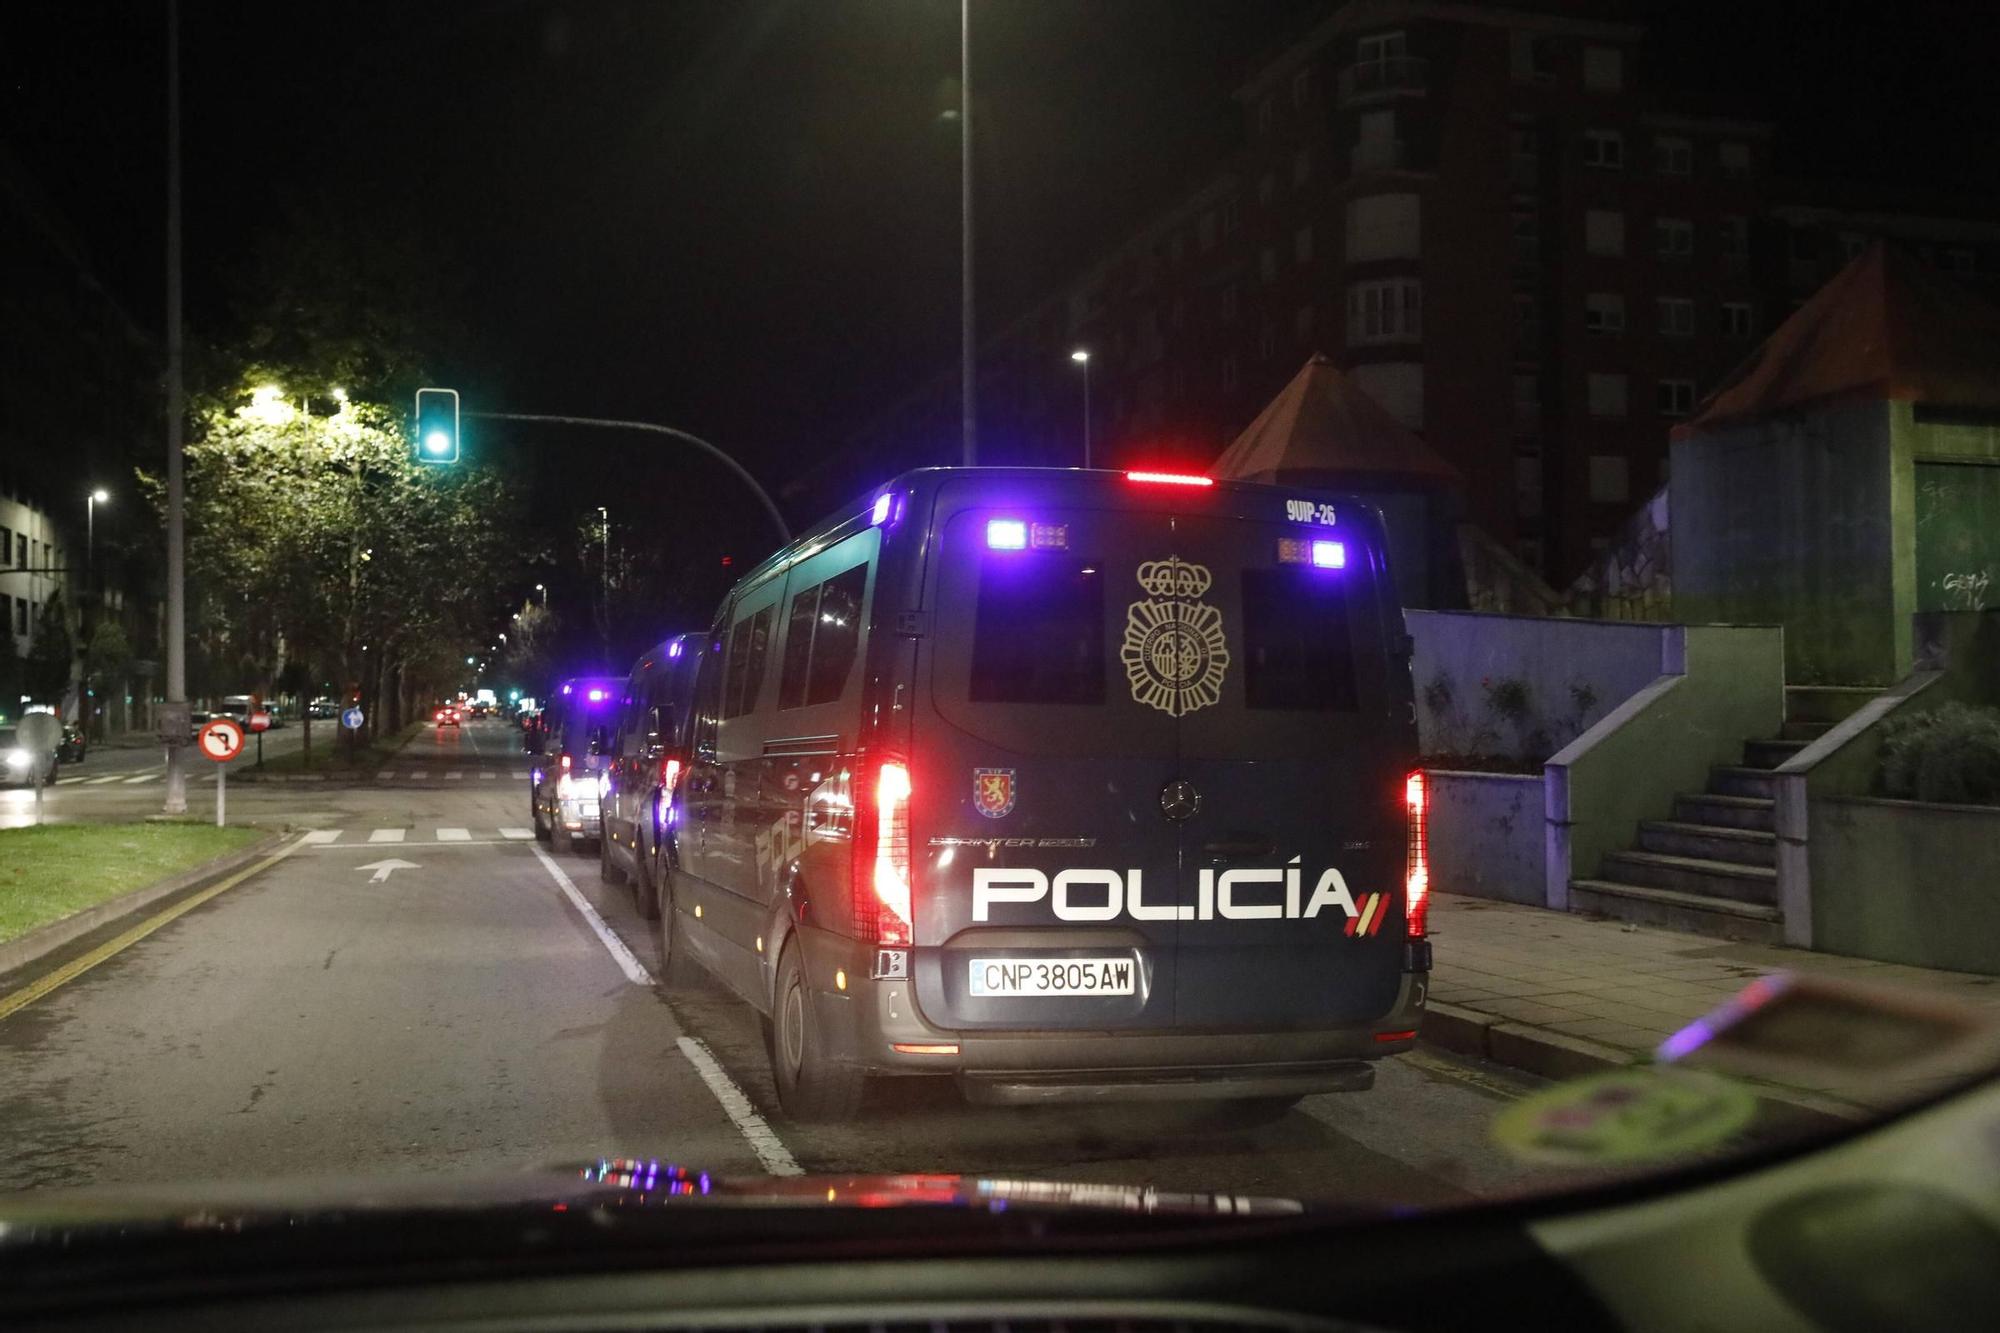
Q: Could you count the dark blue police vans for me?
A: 3